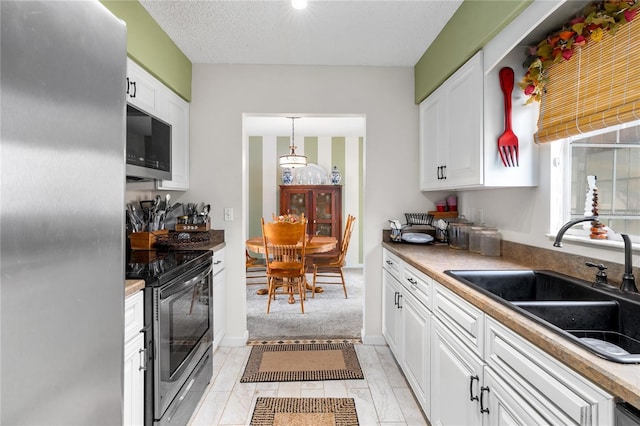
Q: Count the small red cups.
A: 2